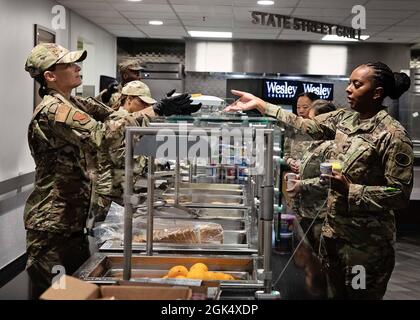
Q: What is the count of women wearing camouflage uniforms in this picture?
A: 5